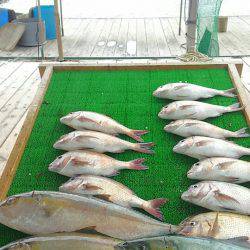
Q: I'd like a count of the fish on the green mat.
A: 14